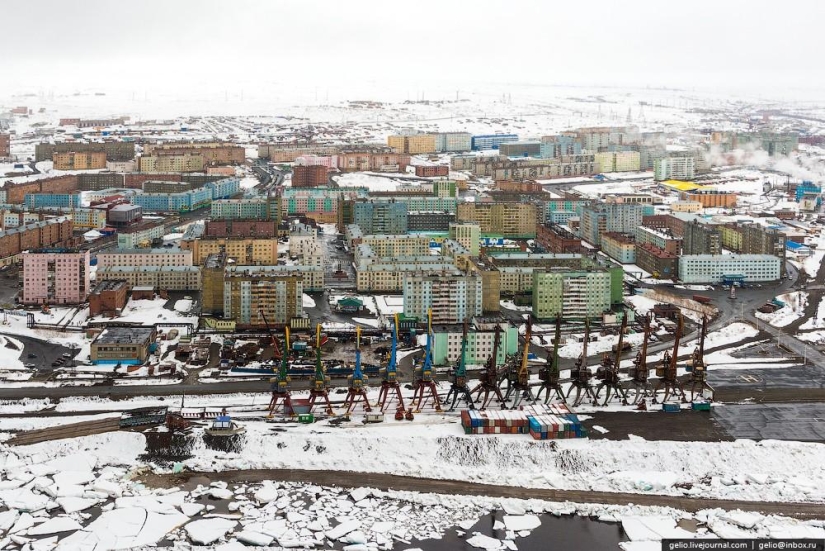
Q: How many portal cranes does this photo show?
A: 14